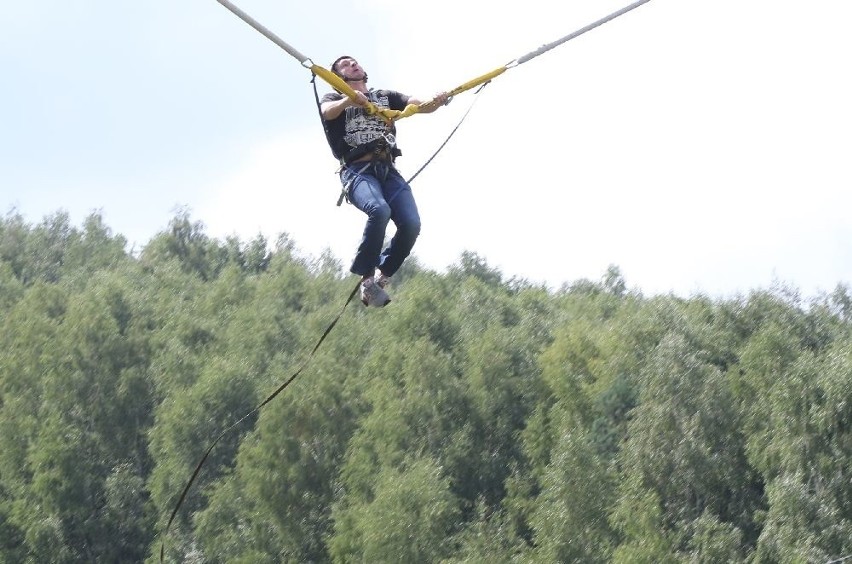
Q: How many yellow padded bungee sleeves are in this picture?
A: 2